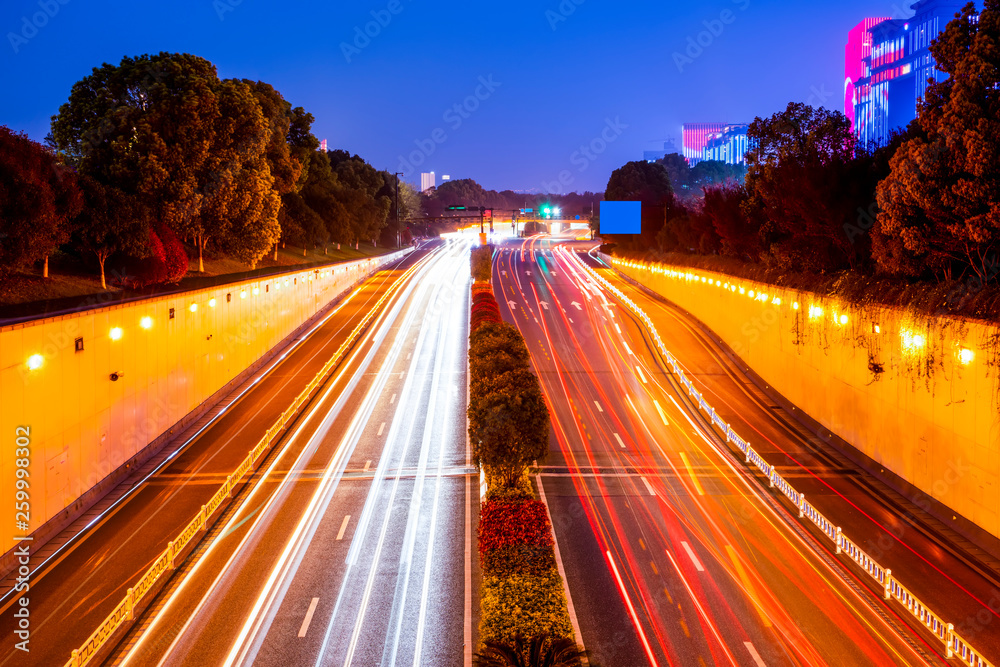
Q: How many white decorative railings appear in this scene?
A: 2